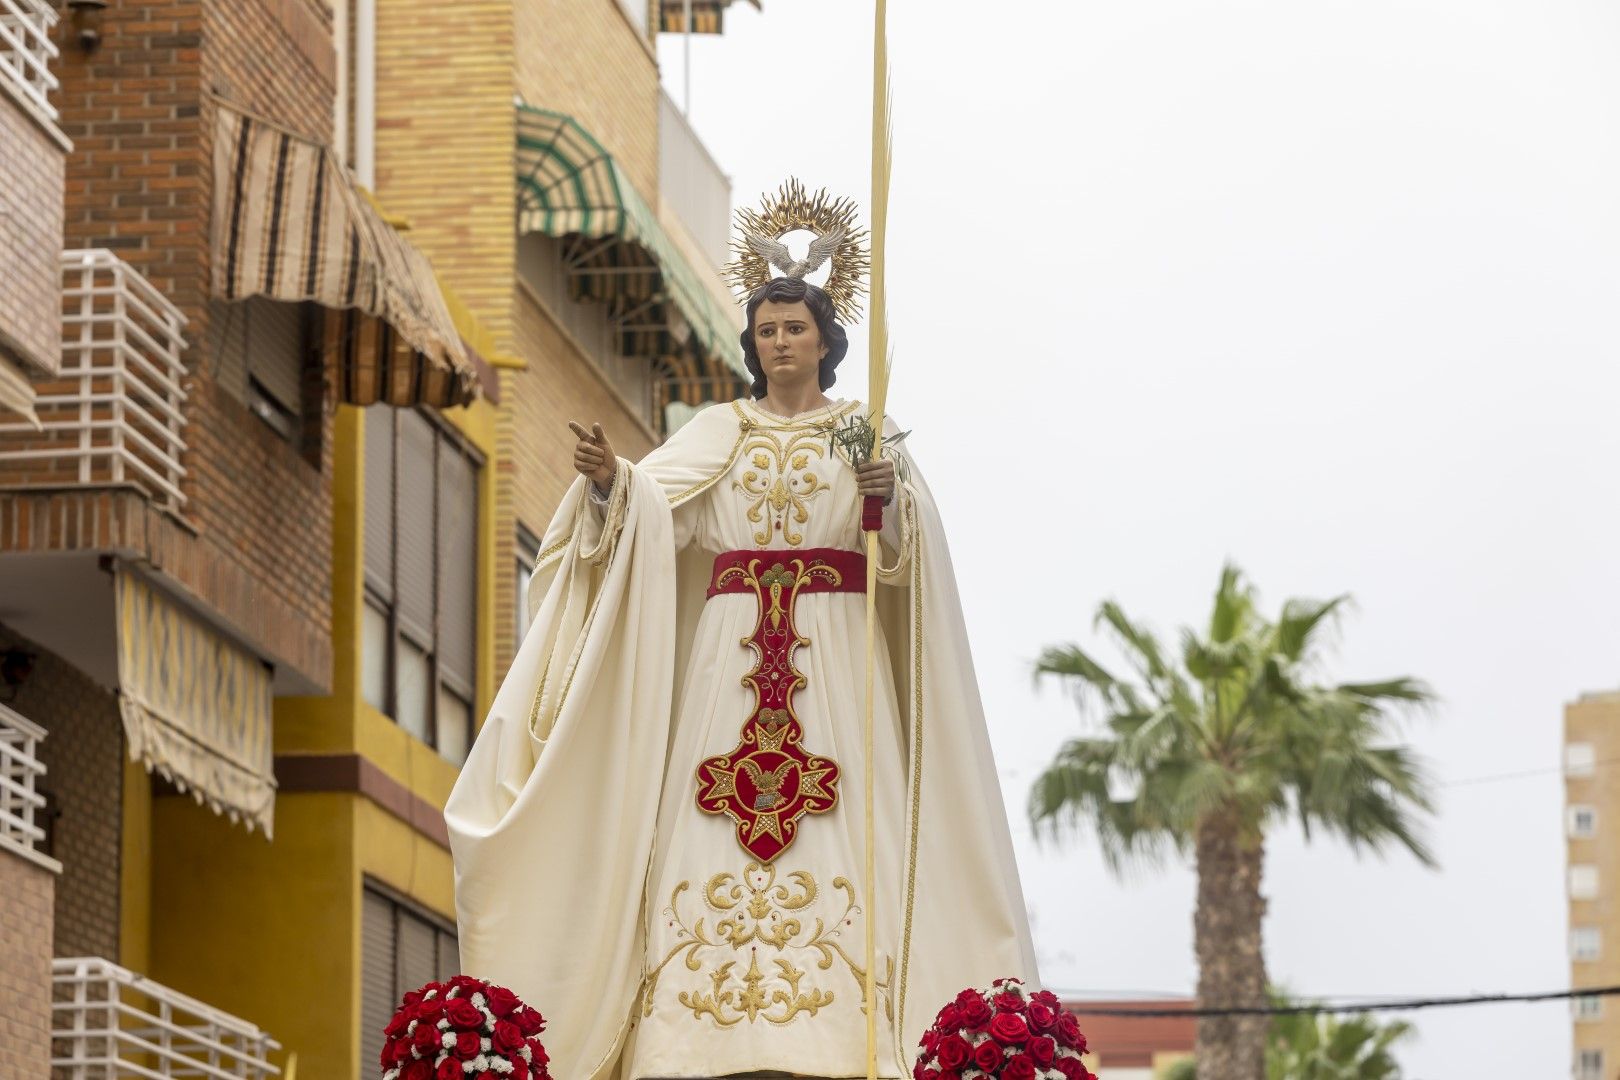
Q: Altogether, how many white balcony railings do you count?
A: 4